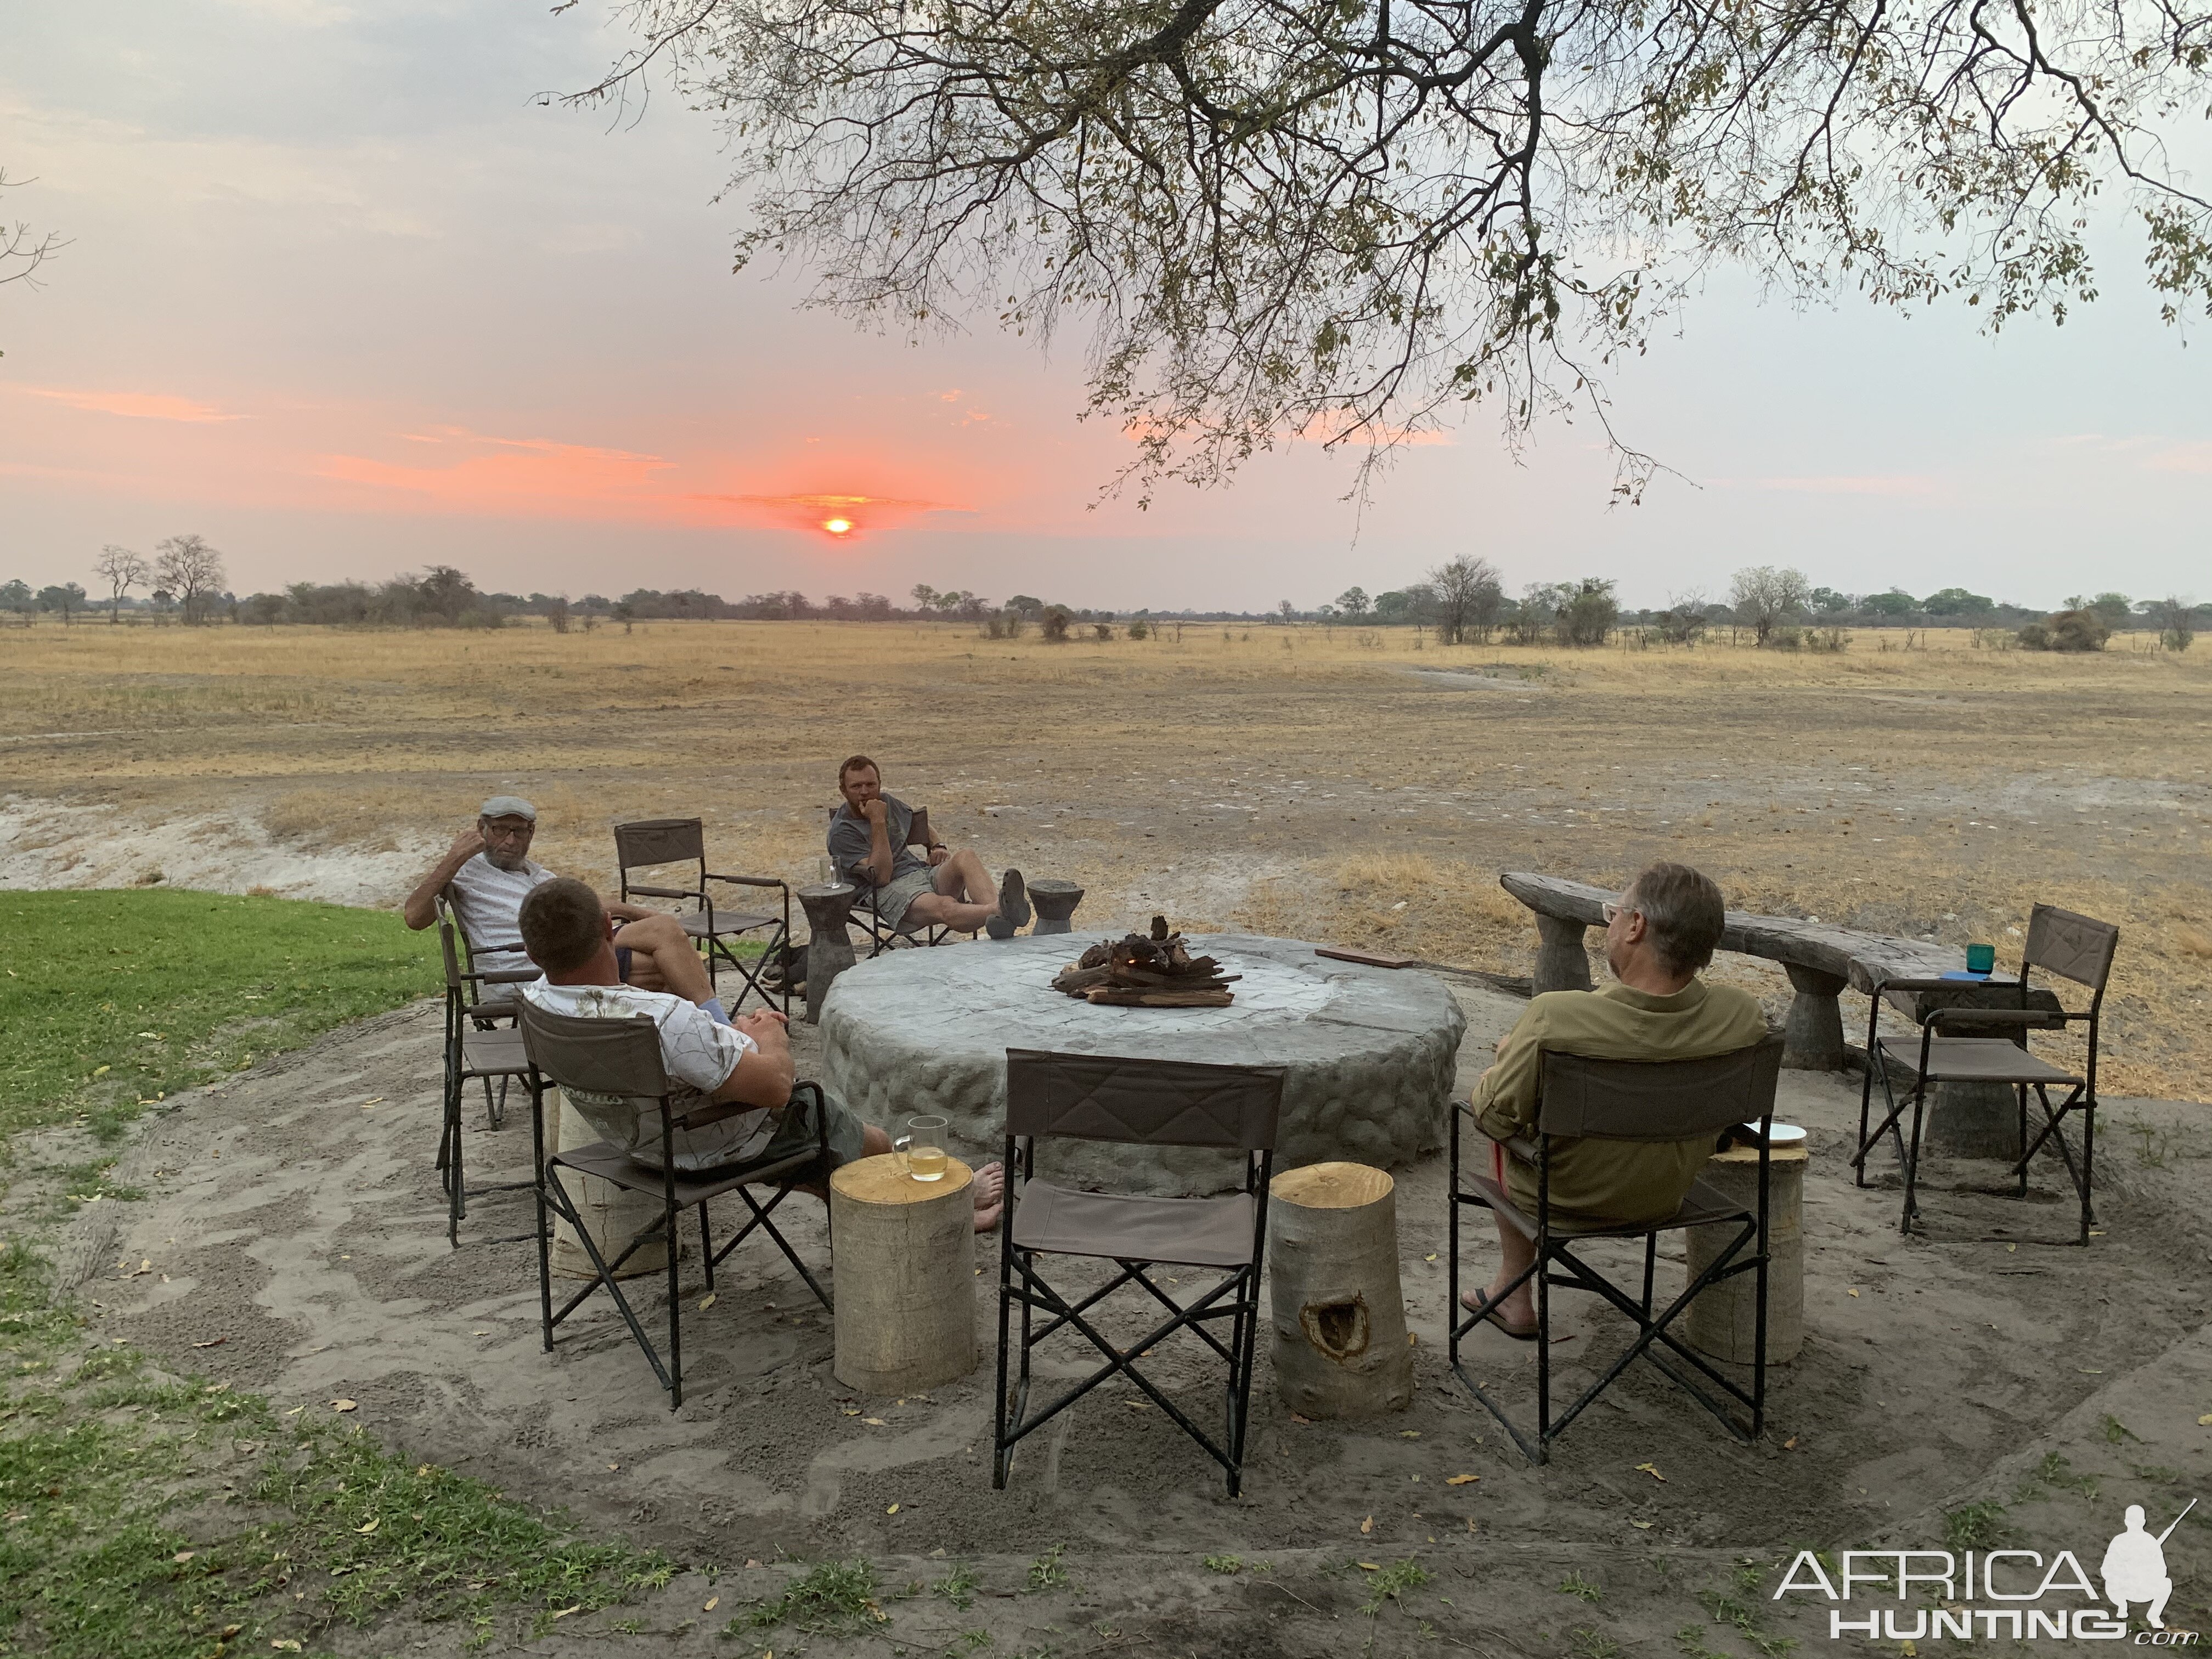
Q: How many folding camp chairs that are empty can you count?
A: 4